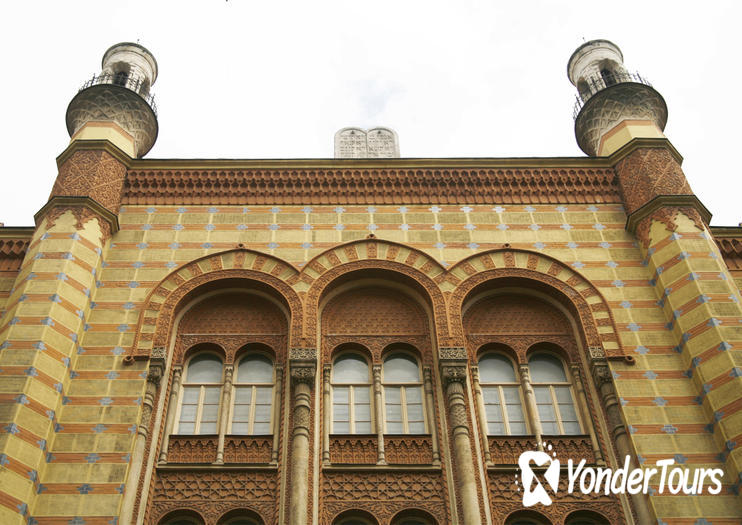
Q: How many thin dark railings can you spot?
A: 2